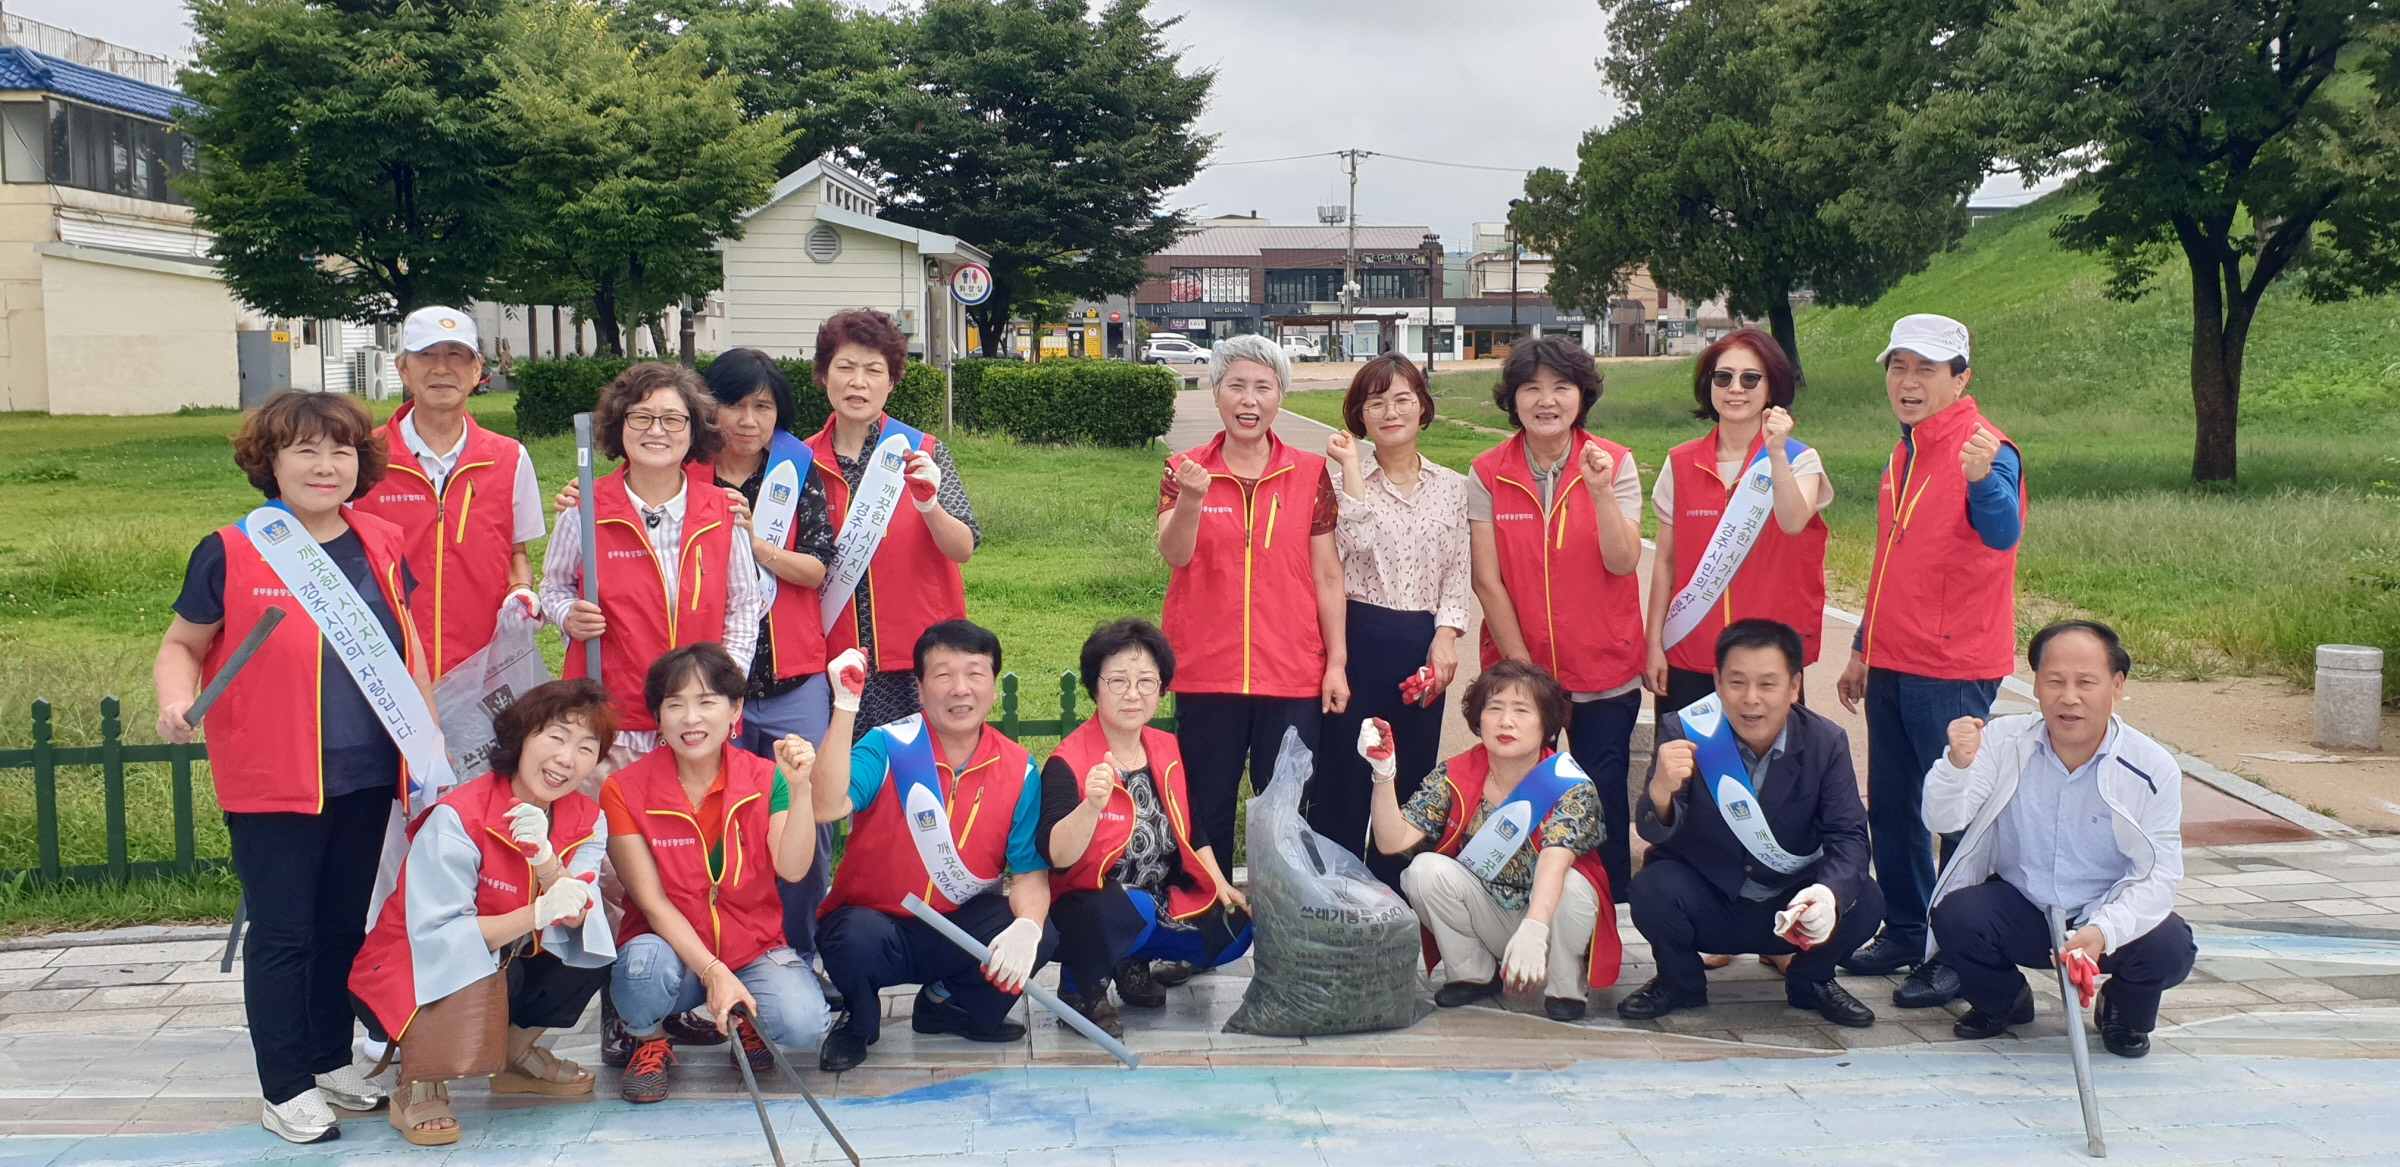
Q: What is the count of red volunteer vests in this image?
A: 14